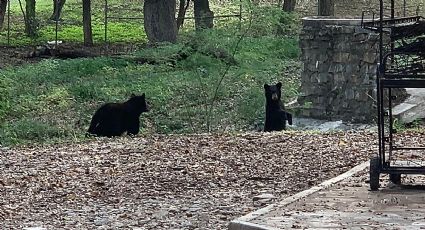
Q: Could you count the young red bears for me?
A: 0